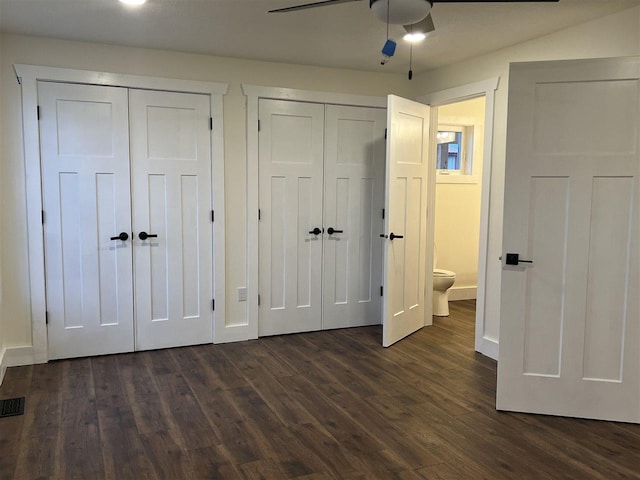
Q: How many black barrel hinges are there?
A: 12